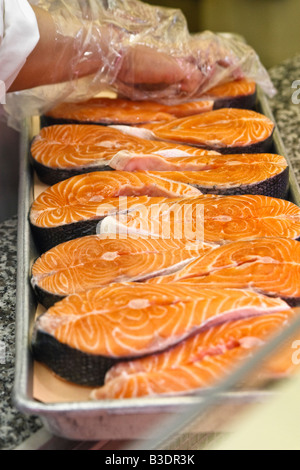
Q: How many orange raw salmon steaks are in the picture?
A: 11